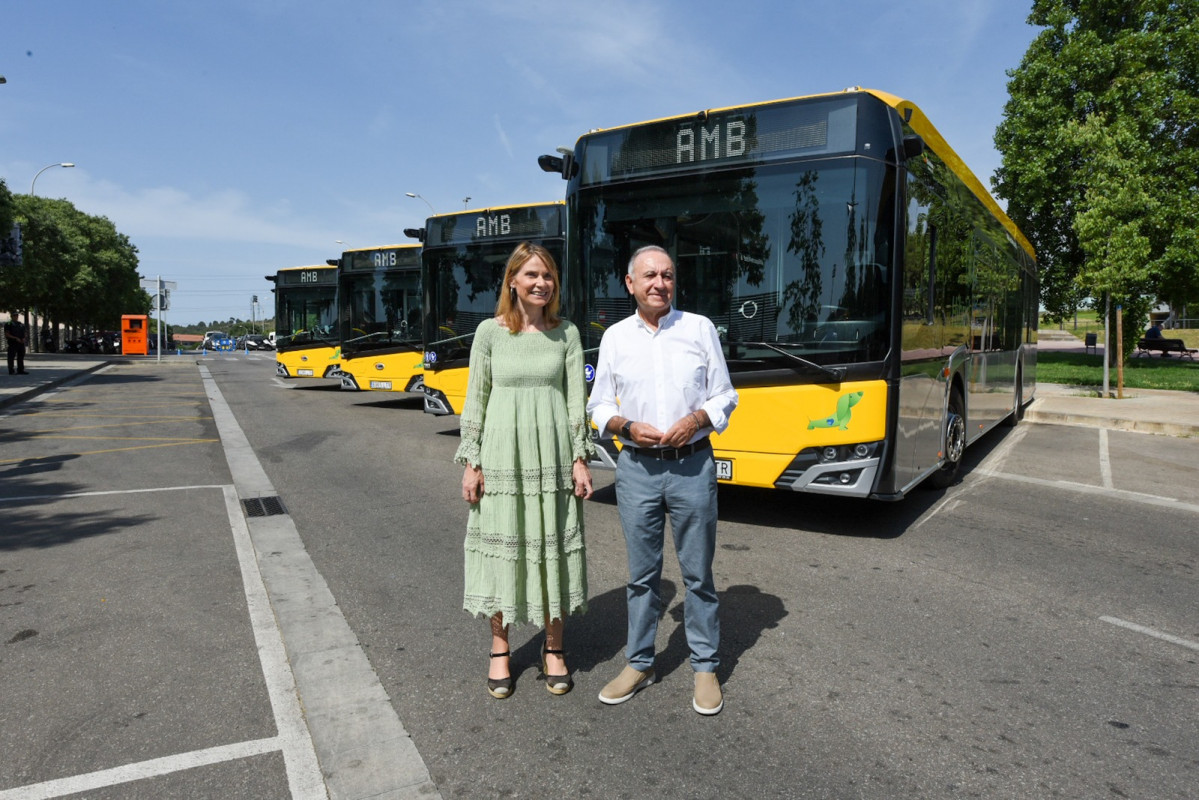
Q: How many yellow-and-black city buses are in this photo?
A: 4